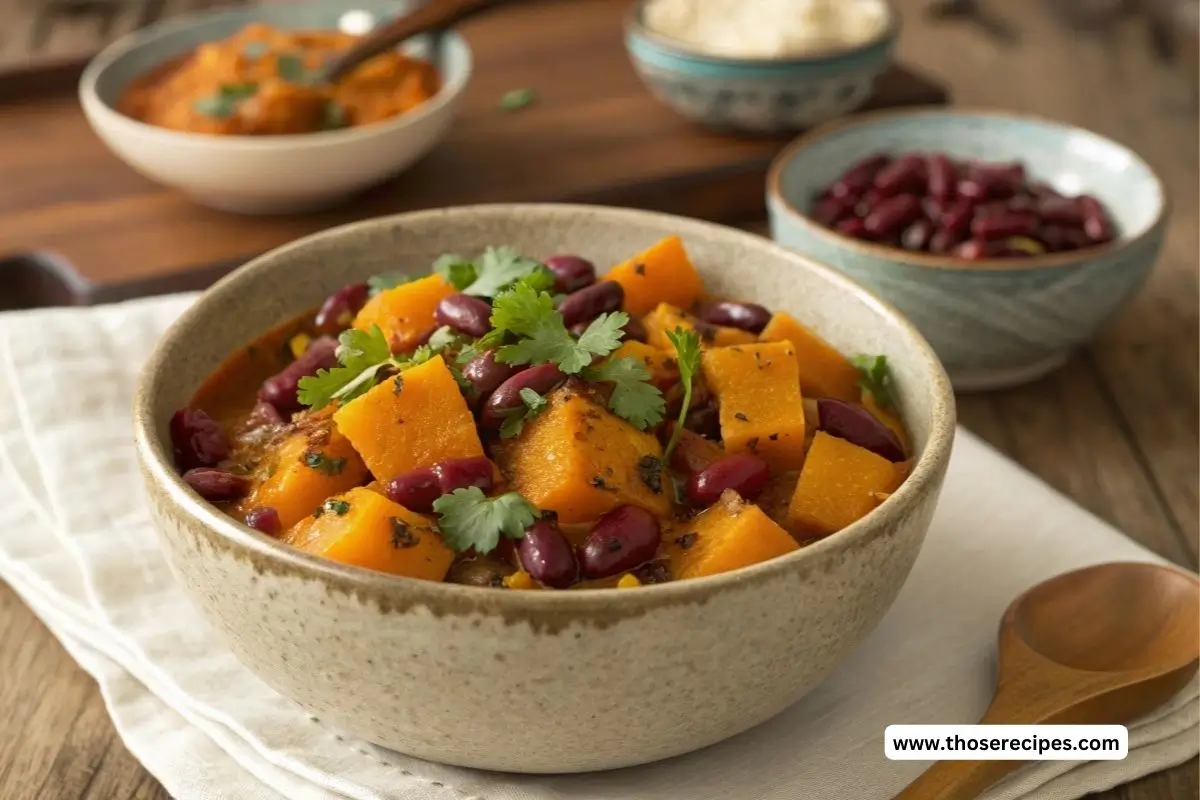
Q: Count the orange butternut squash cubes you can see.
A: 12